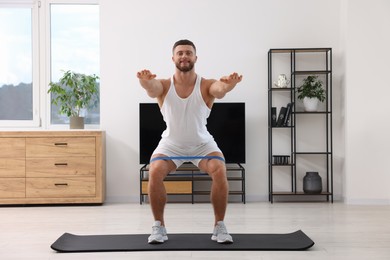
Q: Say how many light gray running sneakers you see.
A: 2